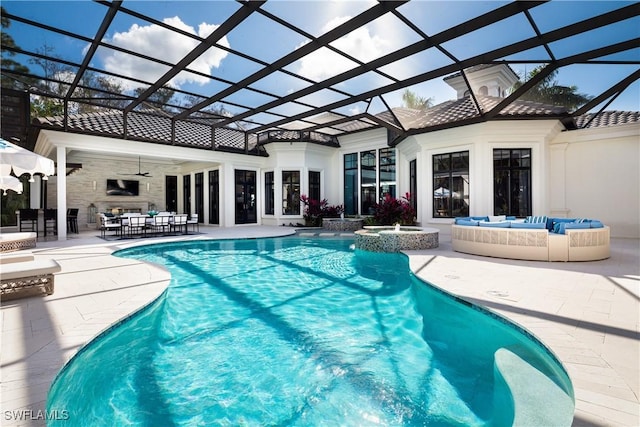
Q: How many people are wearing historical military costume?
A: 0